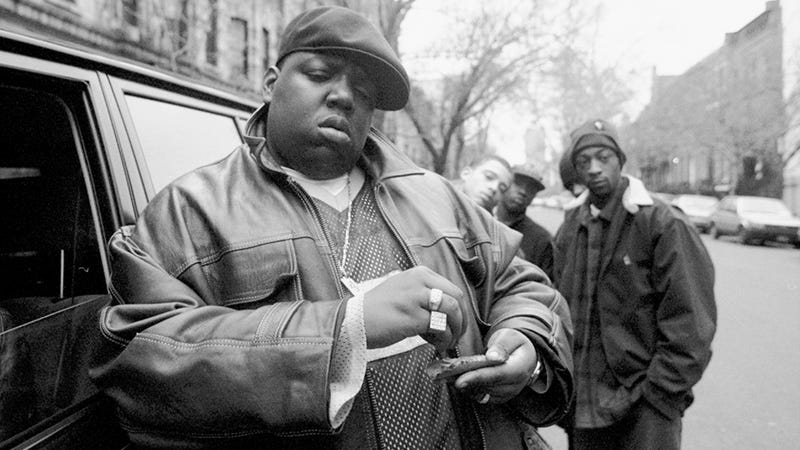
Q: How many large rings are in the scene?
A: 2